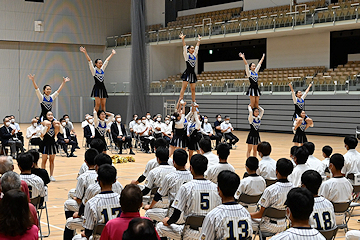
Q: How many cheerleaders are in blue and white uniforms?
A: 12